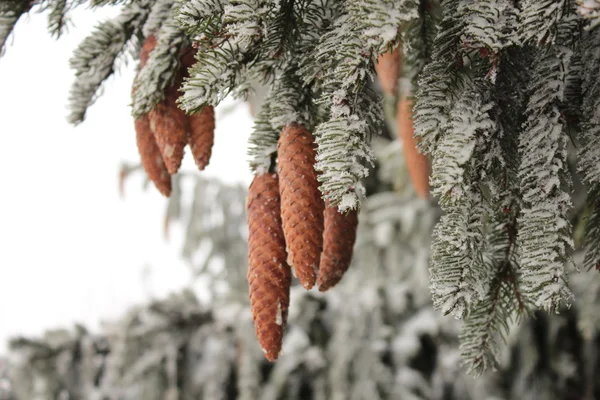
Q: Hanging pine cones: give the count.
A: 8